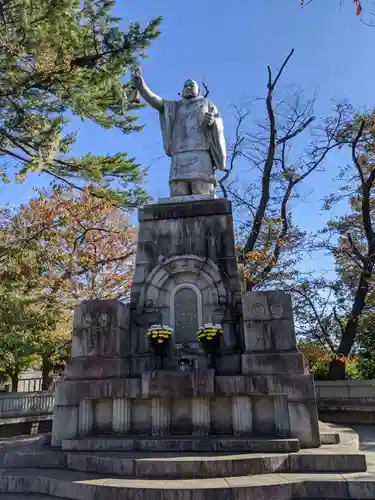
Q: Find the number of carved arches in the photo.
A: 1